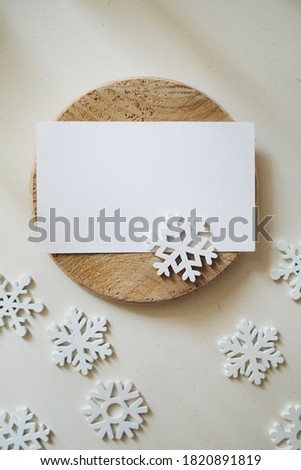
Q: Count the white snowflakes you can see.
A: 8